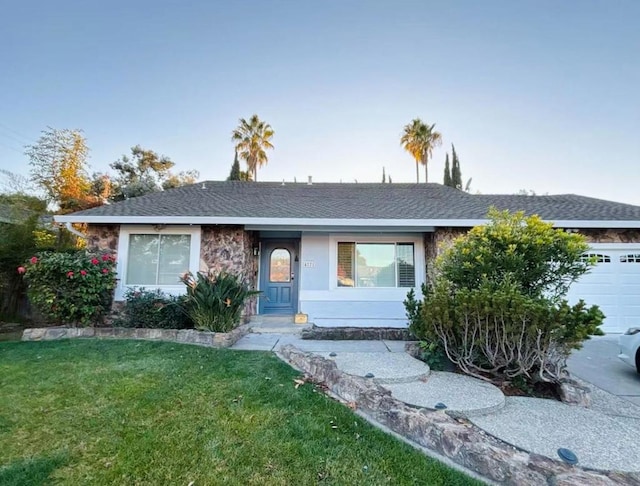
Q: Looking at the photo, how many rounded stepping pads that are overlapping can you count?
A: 3